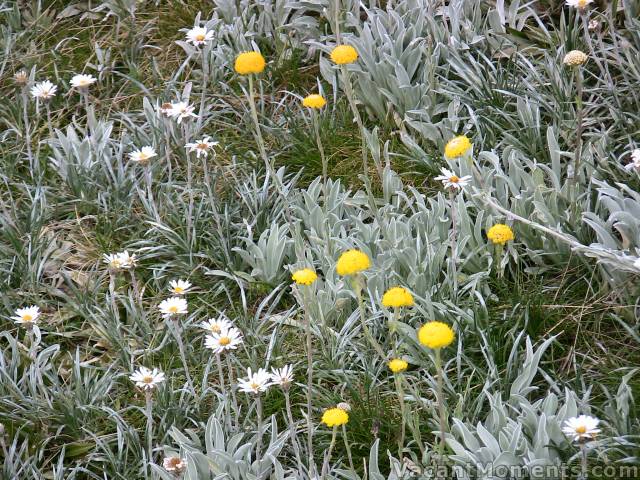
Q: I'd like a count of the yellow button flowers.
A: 11